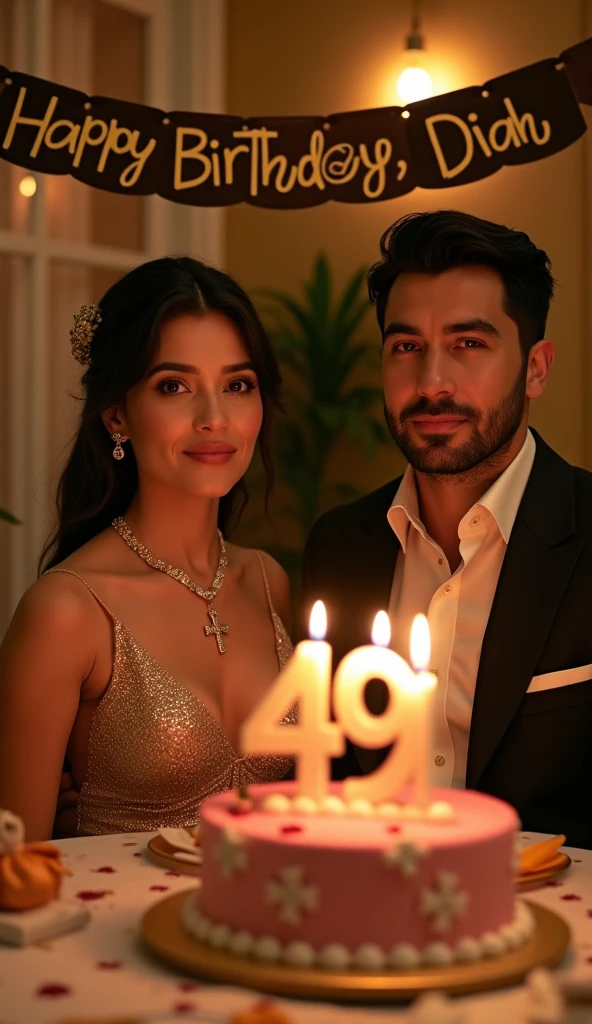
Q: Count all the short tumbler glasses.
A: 0